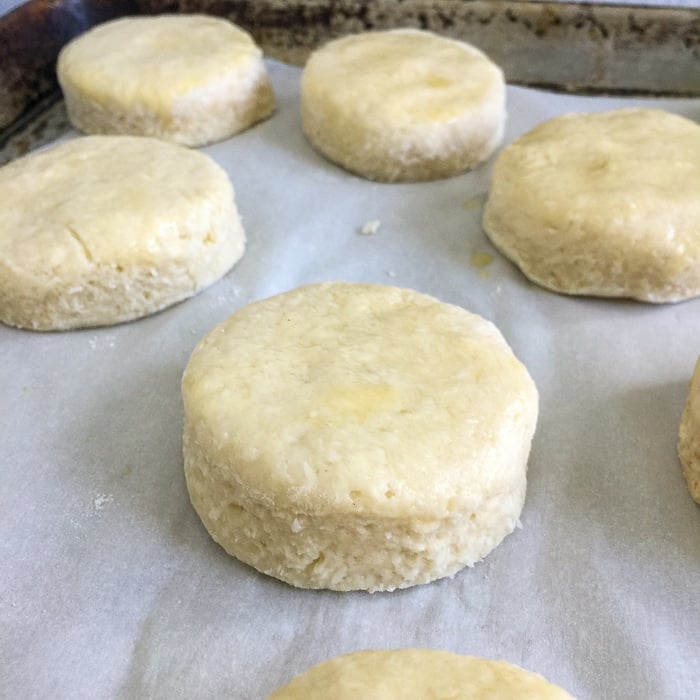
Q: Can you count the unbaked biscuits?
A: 7